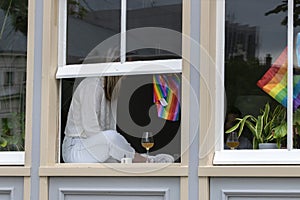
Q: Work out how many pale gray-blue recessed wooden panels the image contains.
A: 3